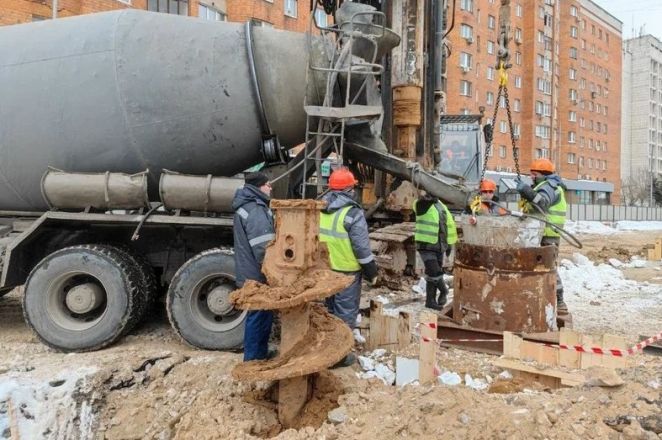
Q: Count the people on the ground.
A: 5